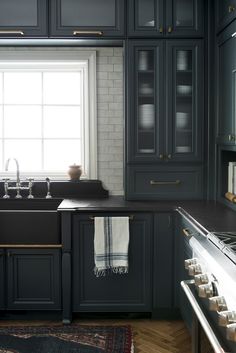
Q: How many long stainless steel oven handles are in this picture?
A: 1